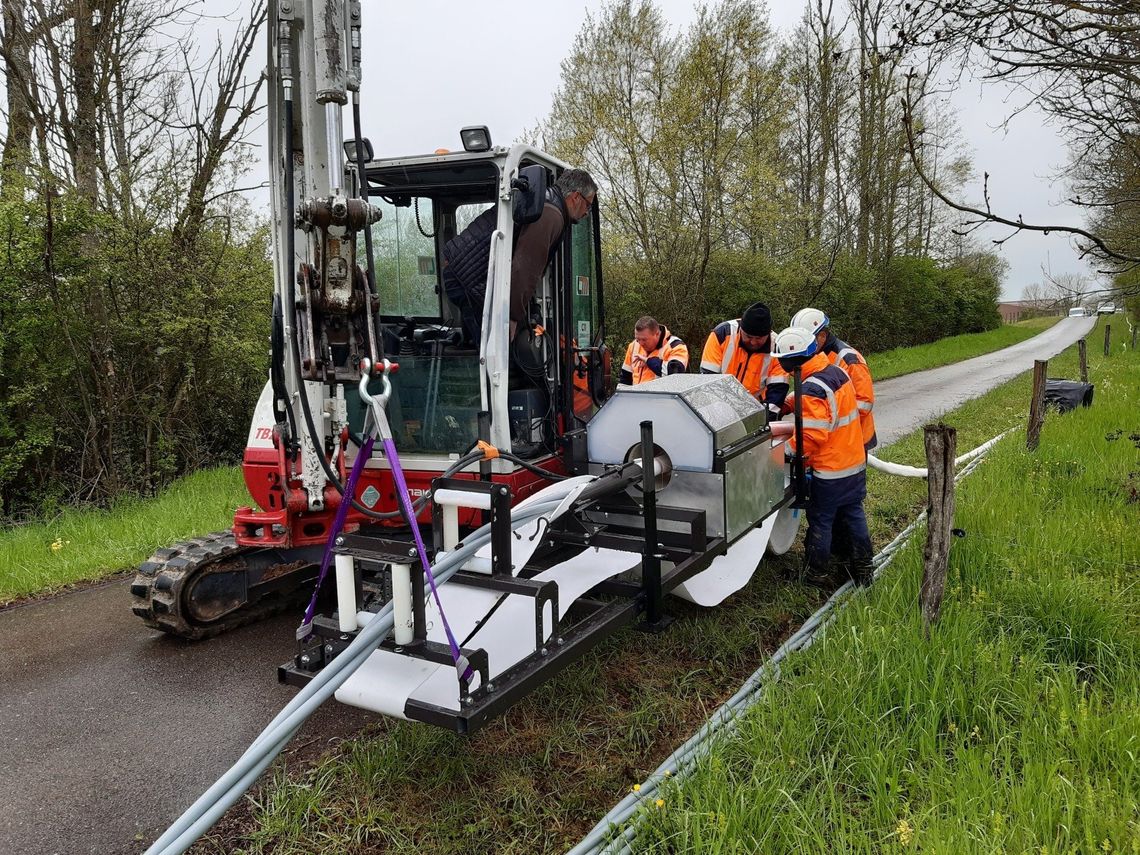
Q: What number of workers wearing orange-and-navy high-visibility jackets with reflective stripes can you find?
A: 4